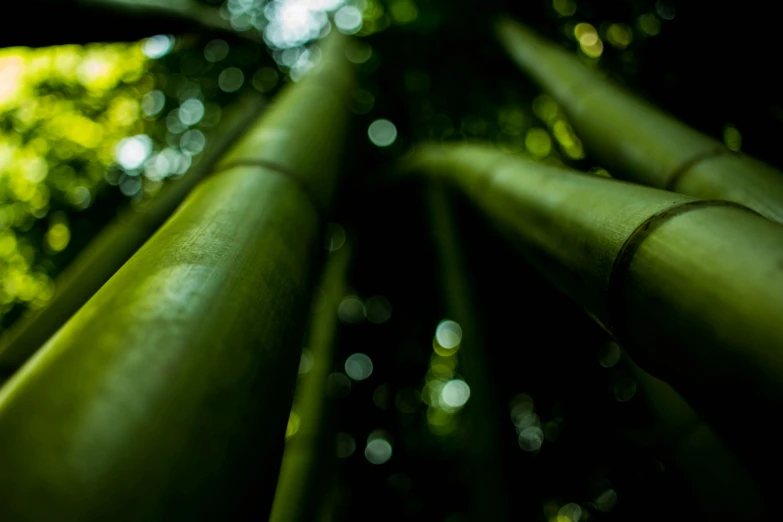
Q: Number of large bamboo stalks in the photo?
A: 3